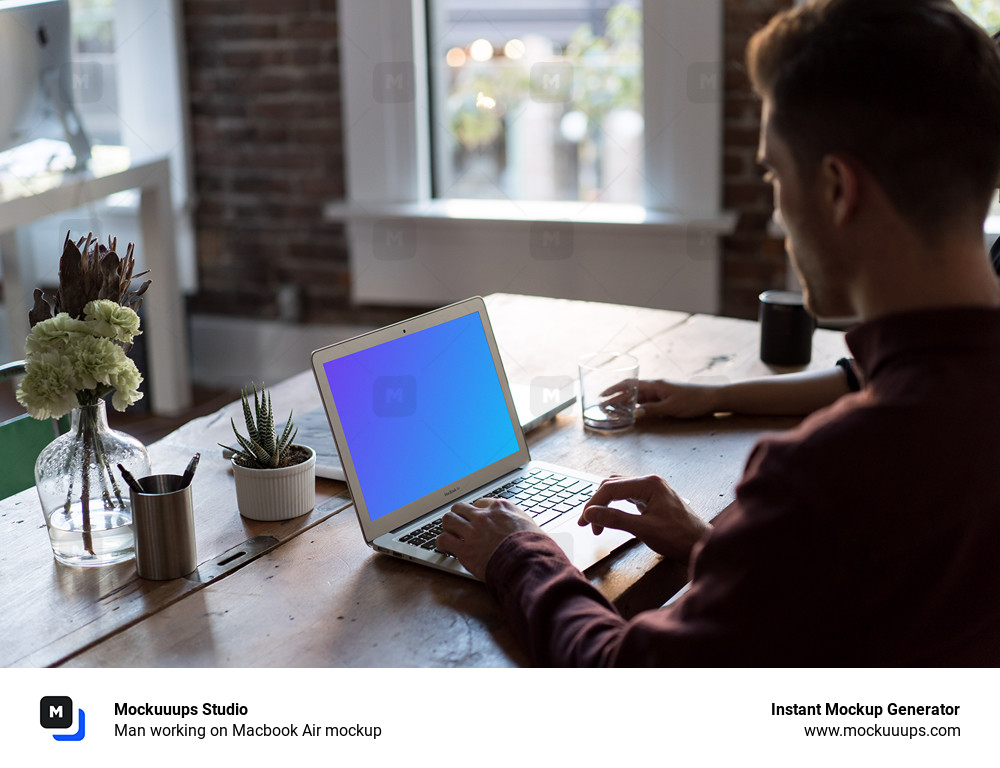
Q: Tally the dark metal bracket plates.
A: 1